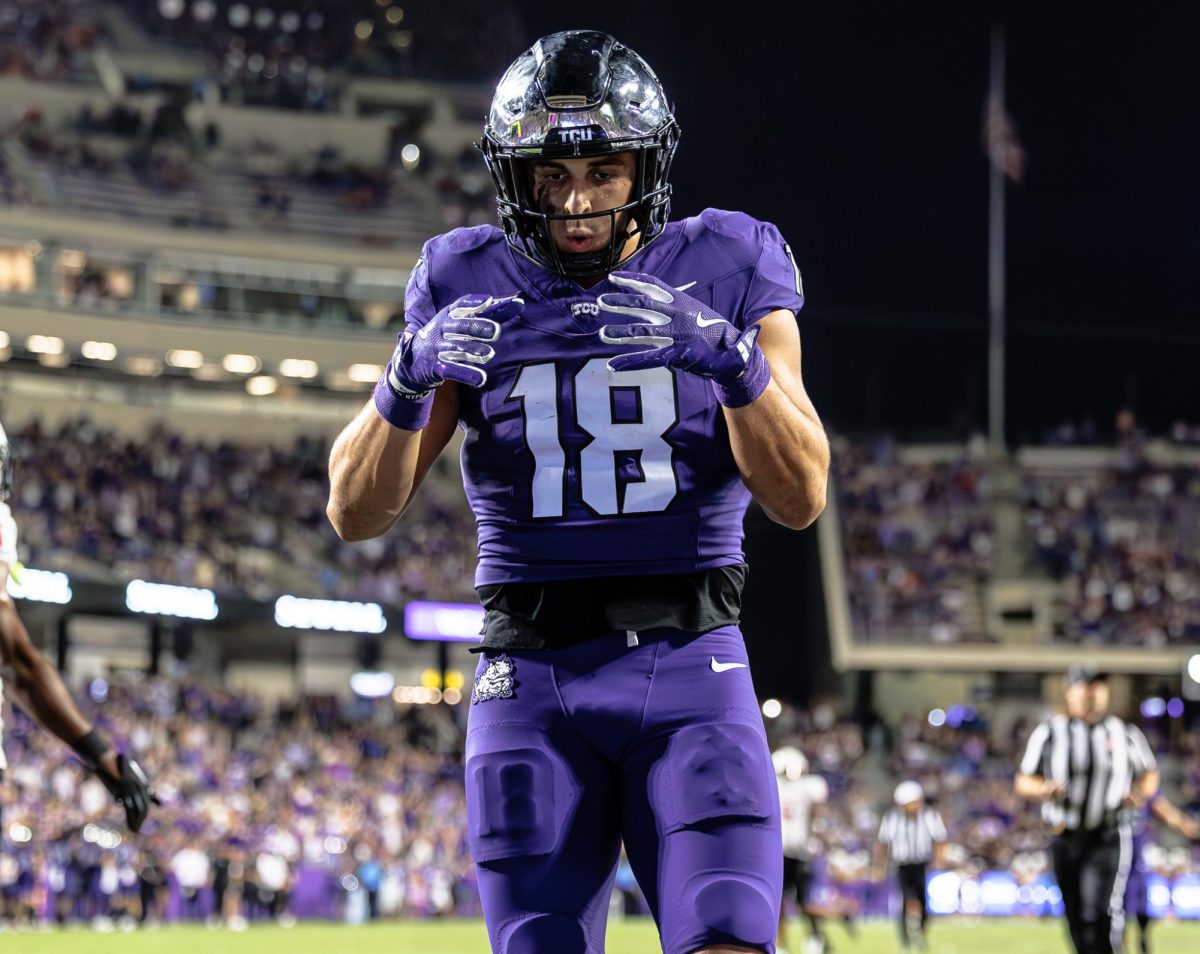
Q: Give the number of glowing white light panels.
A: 3